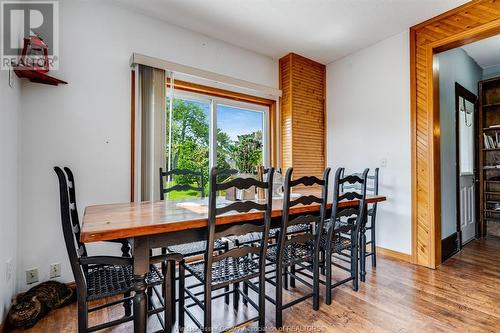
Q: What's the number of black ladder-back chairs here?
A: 8